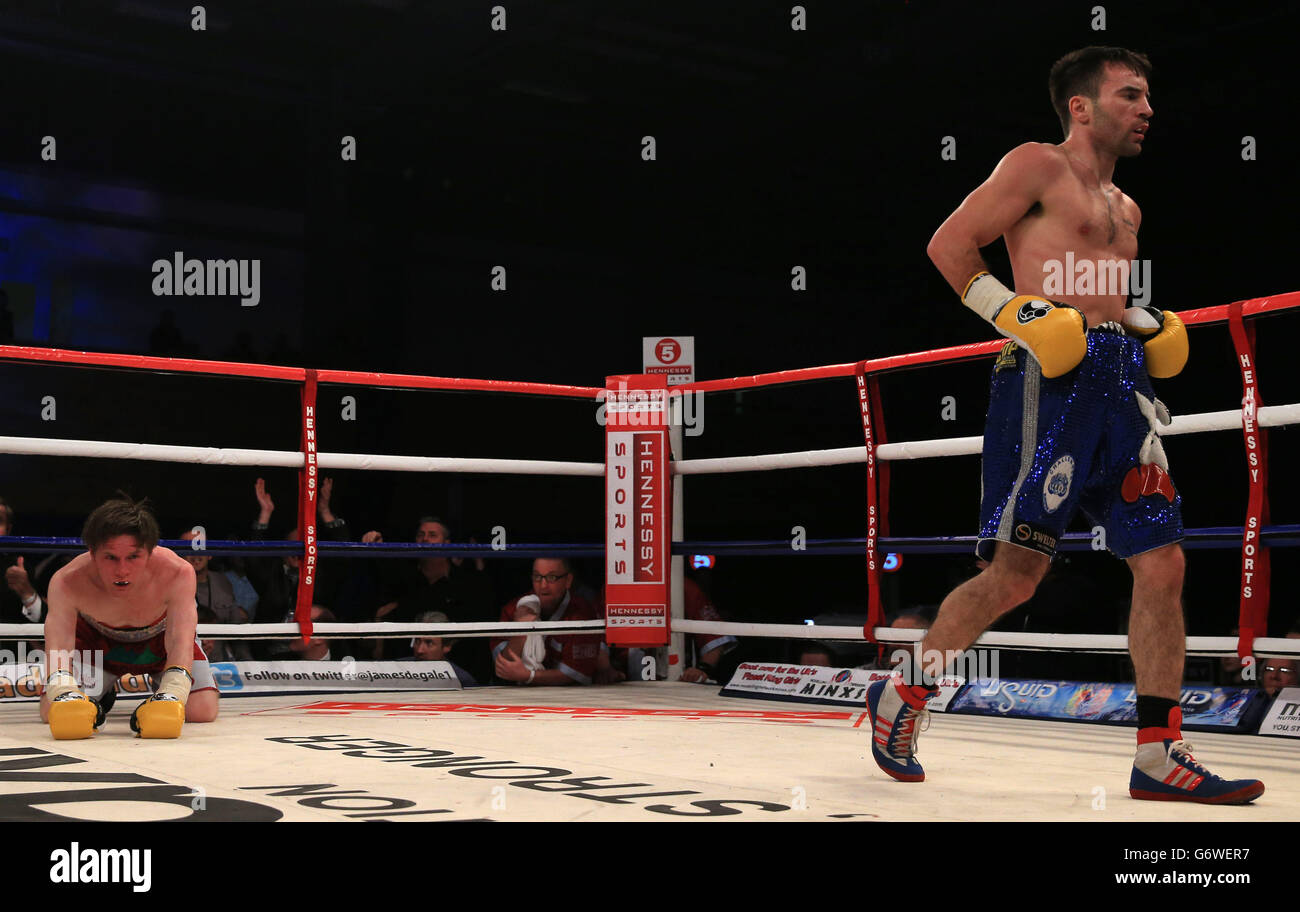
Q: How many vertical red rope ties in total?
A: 3